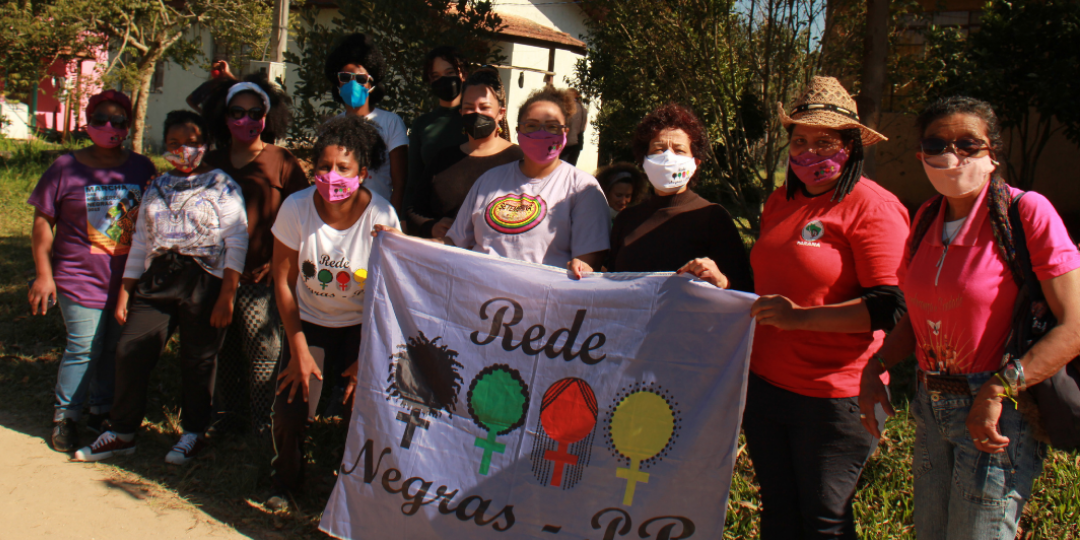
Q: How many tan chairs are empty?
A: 0